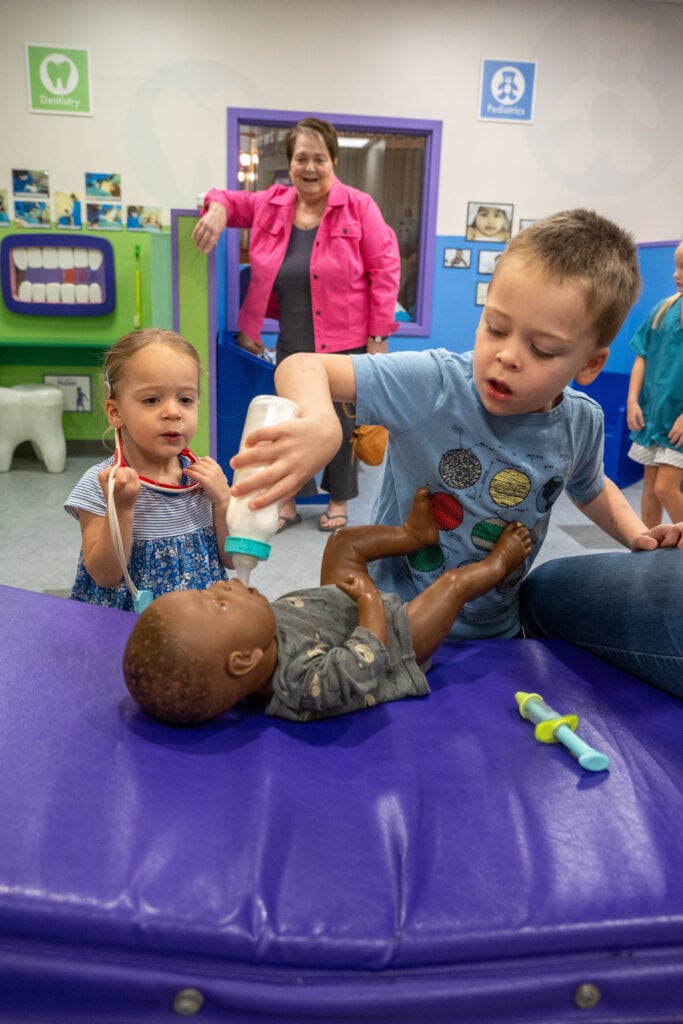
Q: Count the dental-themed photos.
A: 7